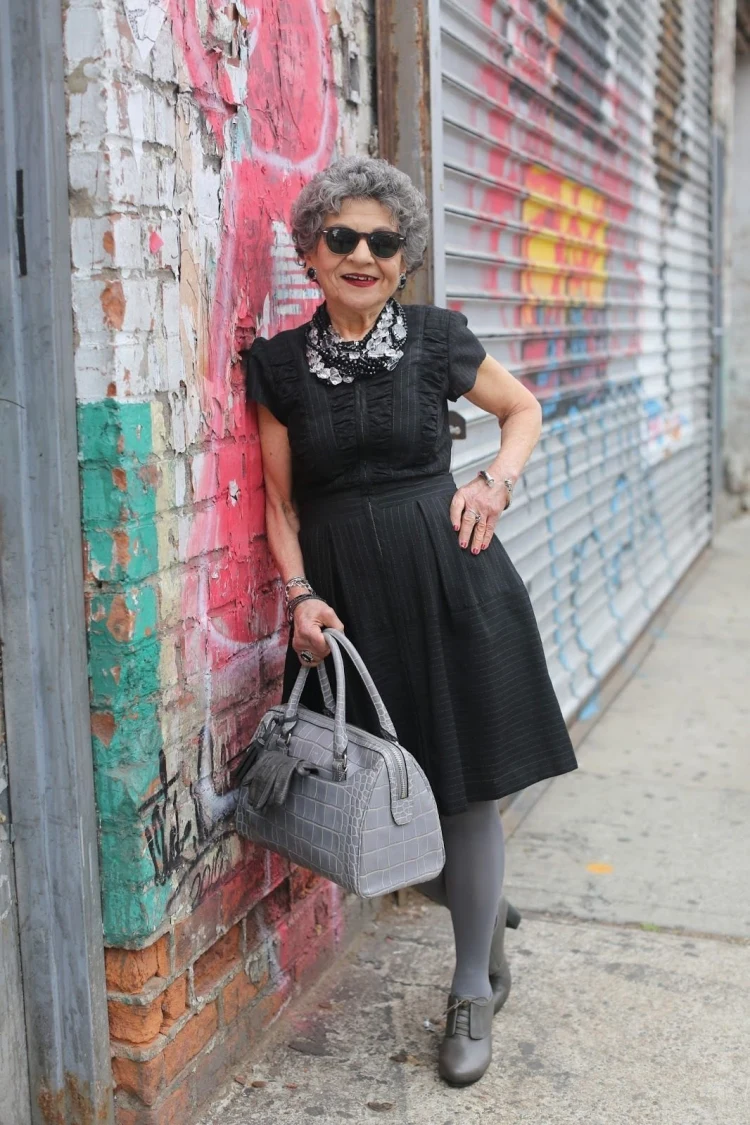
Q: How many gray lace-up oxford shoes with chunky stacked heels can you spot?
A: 2